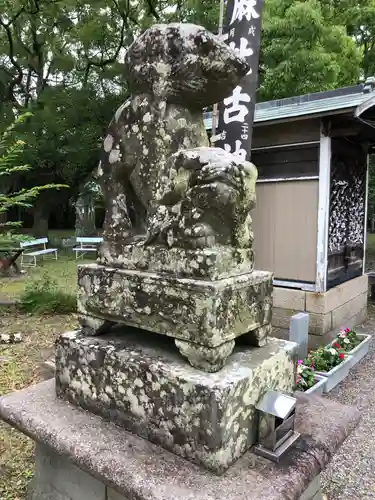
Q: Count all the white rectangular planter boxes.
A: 3